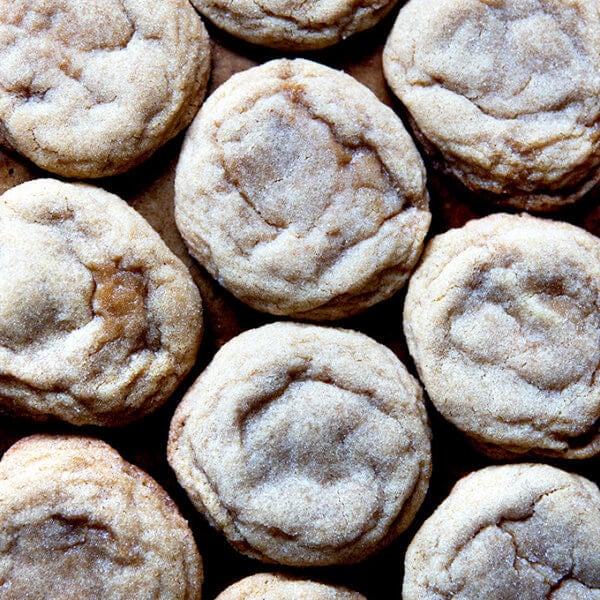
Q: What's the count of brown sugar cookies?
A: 10